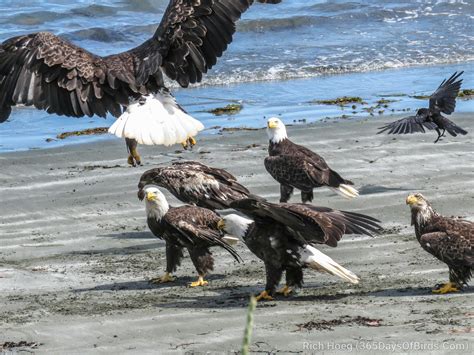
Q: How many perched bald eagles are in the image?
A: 5